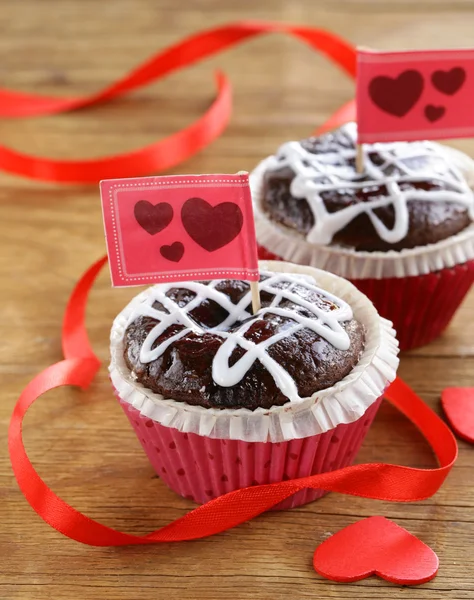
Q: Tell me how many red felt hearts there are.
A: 2